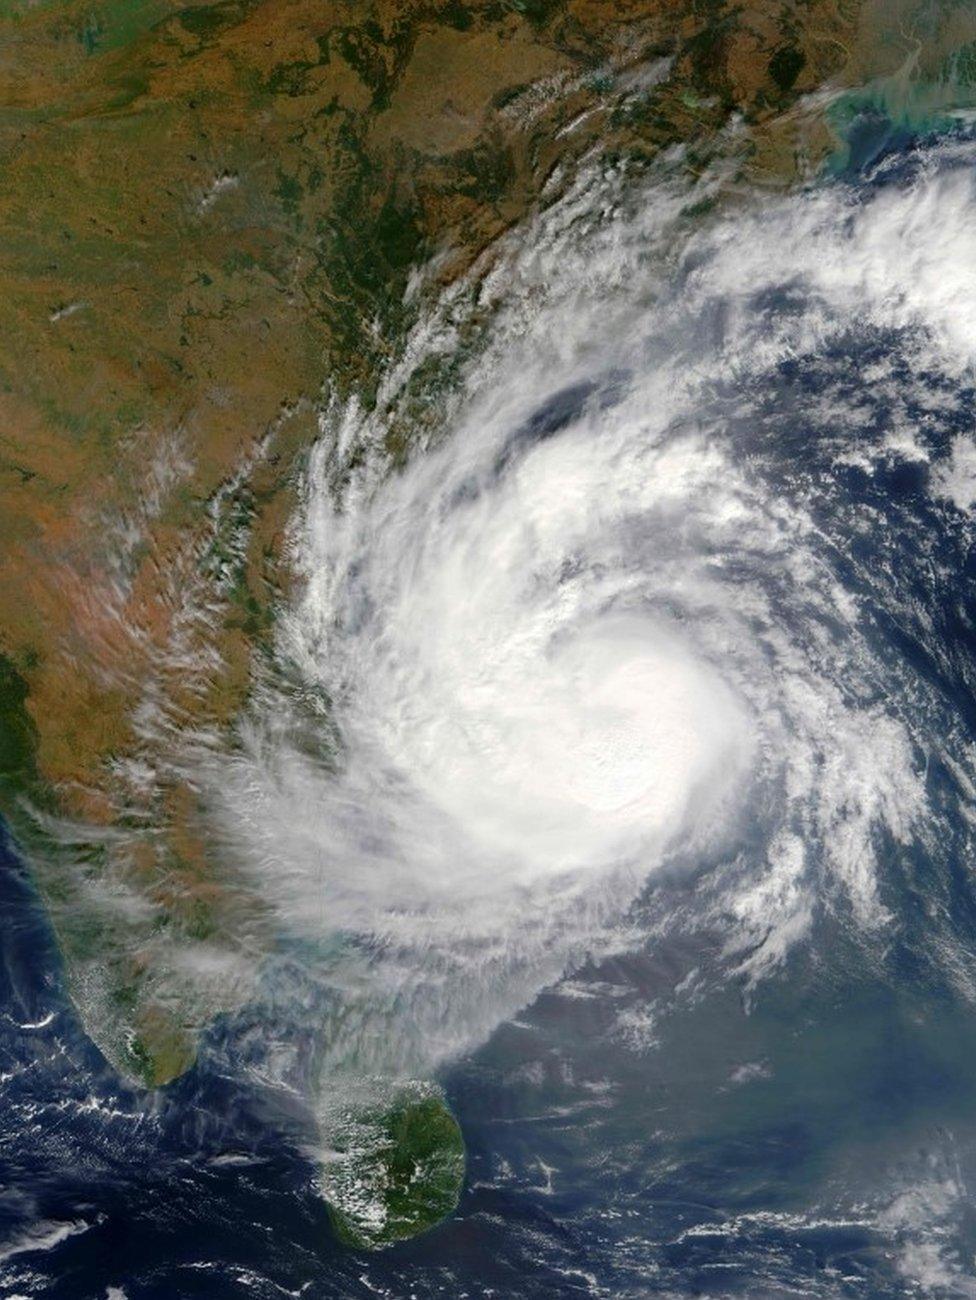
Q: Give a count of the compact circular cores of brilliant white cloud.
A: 1